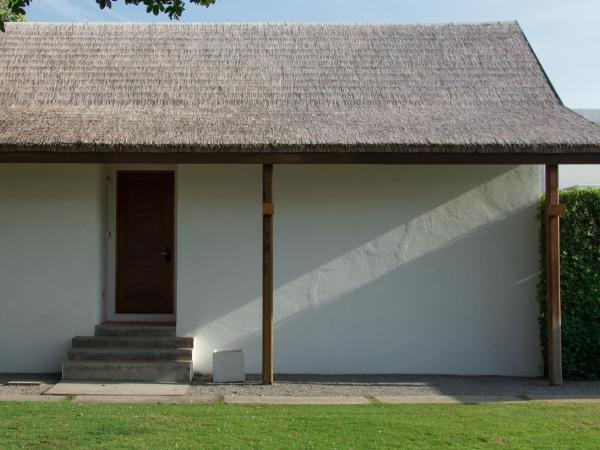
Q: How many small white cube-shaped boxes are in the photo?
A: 1